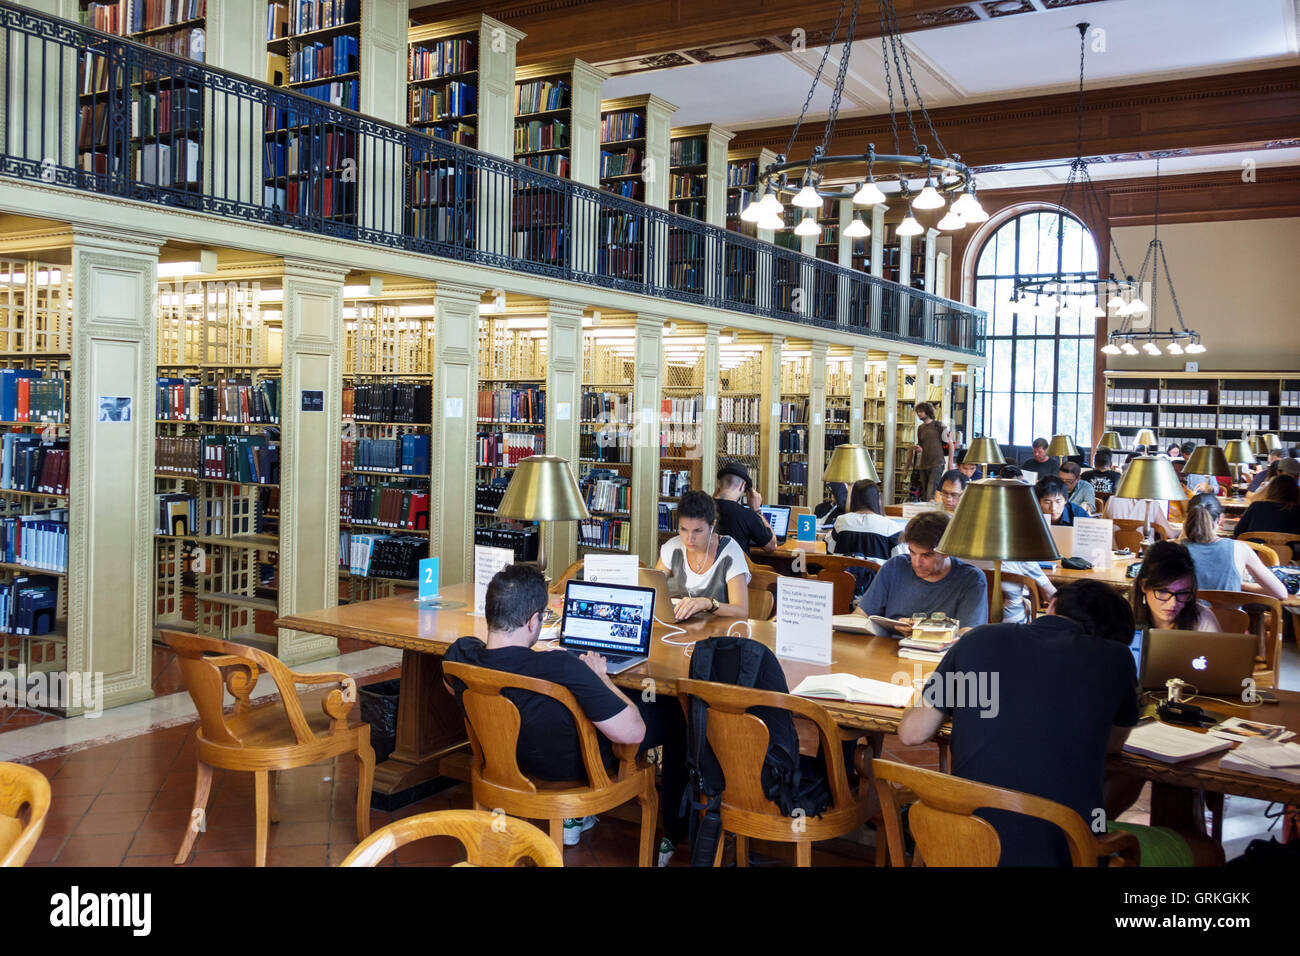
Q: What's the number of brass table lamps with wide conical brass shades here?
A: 12